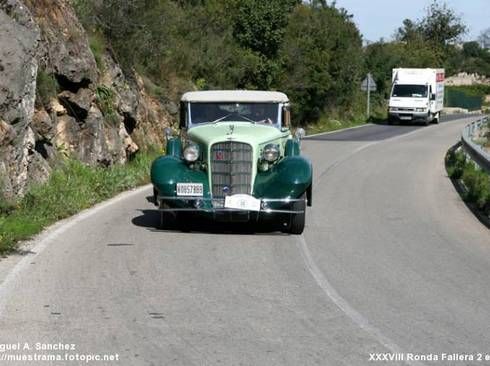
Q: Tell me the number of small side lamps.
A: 2